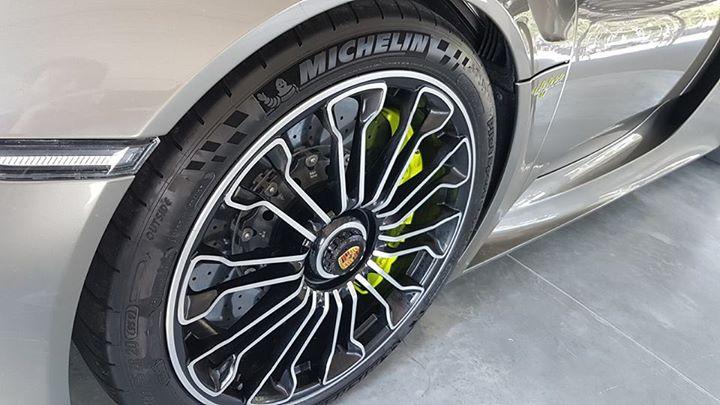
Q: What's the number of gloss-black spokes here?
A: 10